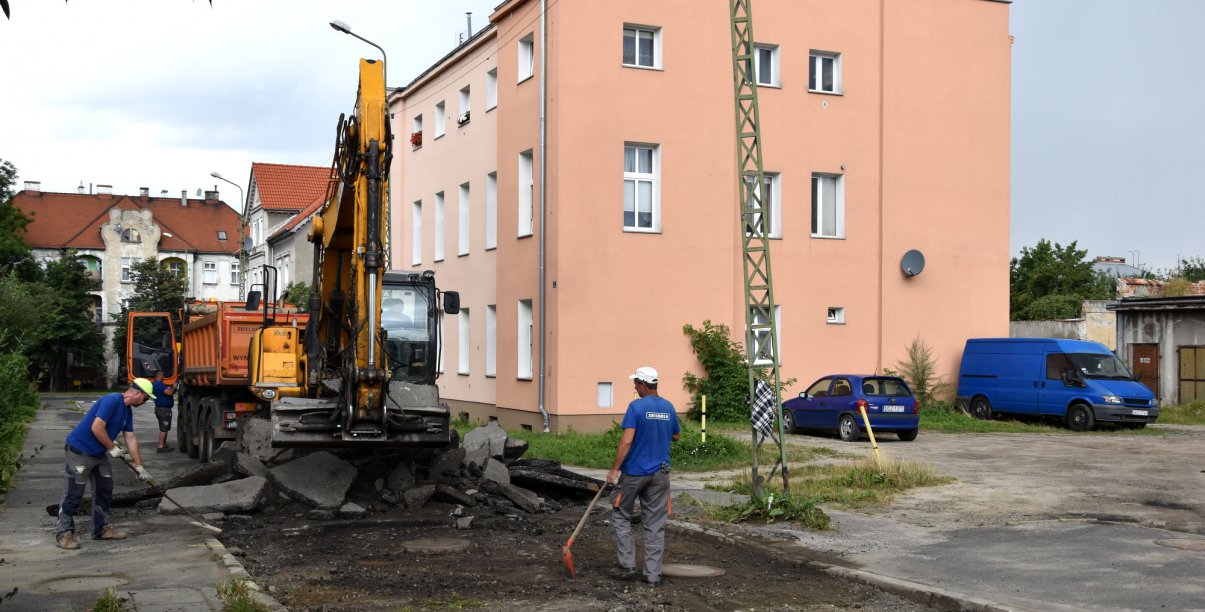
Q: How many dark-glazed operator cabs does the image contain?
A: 1